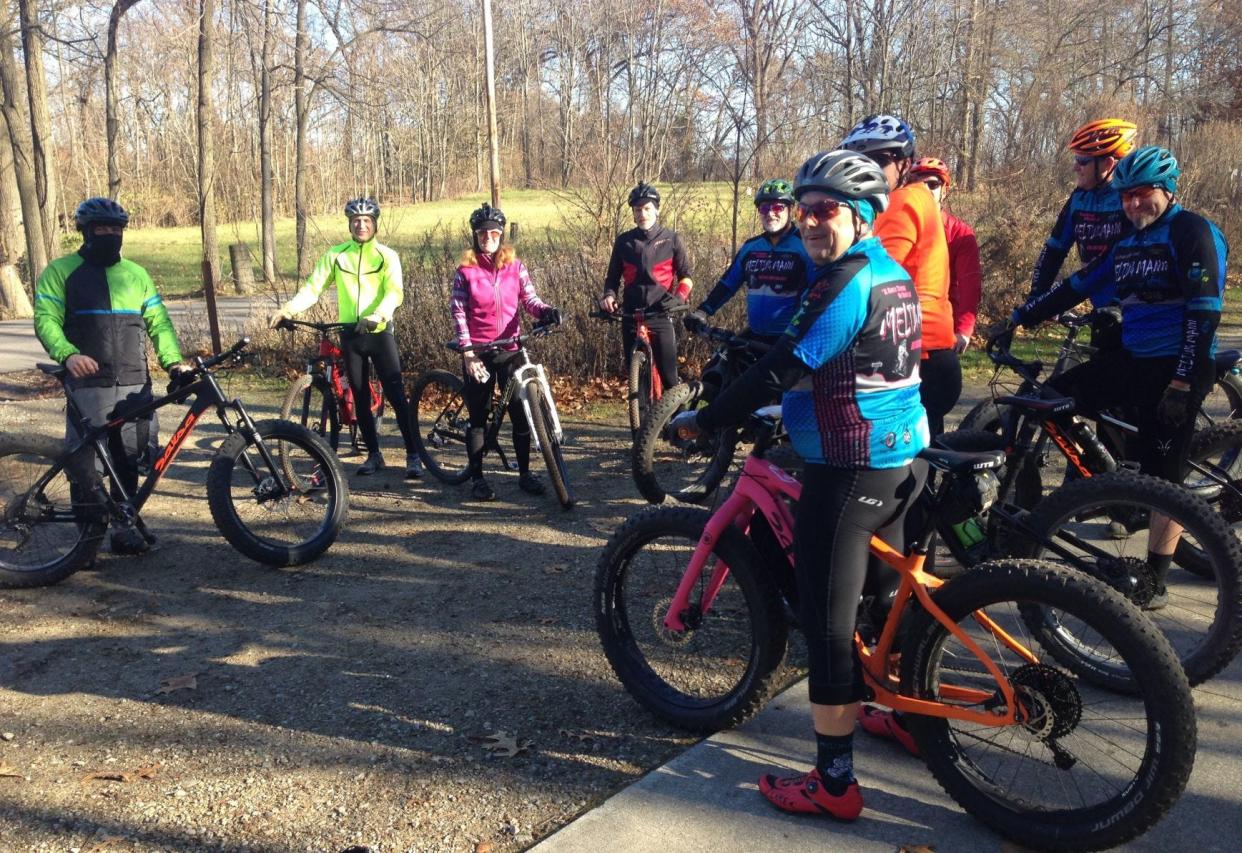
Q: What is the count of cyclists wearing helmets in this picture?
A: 10